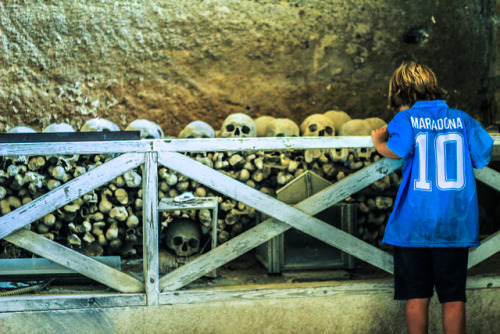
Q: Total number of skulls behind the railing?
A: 13